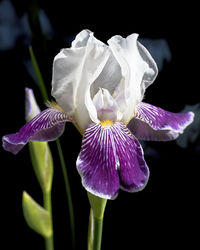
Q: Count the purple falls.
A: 3